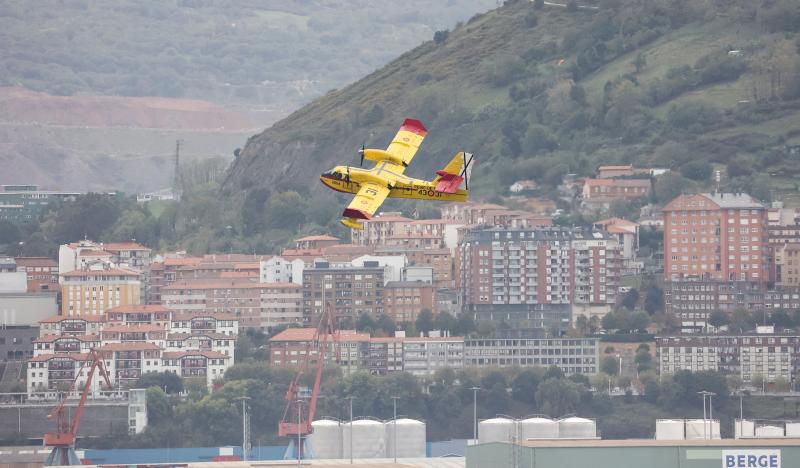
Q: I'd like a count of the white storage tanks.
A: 11